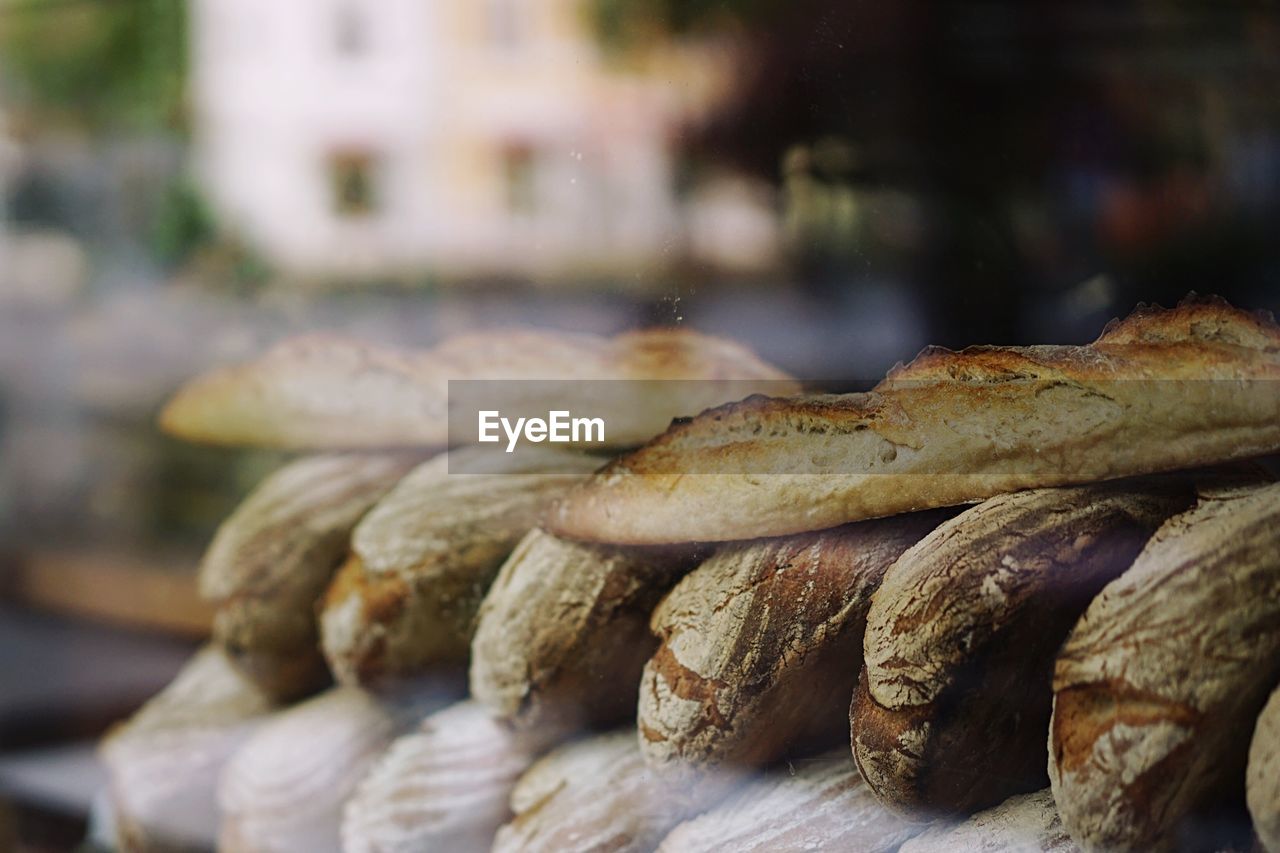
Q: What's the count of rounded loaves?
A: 13